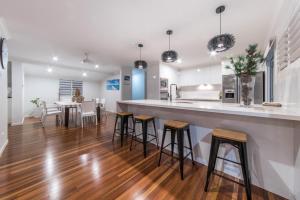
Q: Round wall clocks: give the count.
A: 1